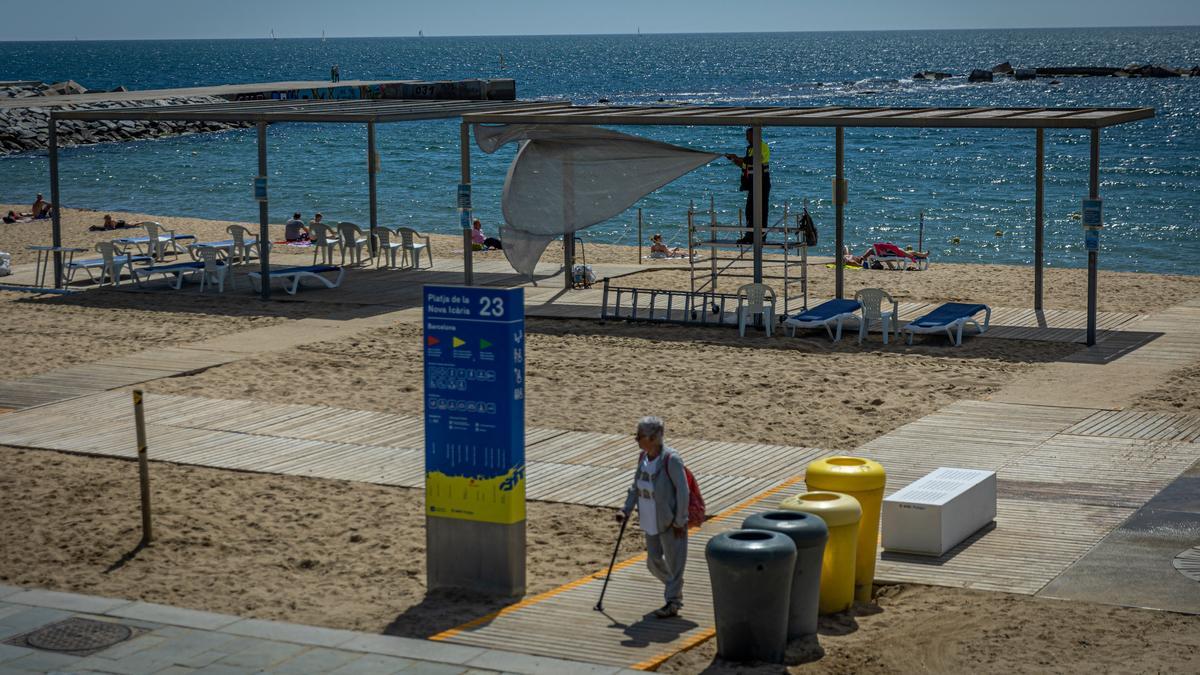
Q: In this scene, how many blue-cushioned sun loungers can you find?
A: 7